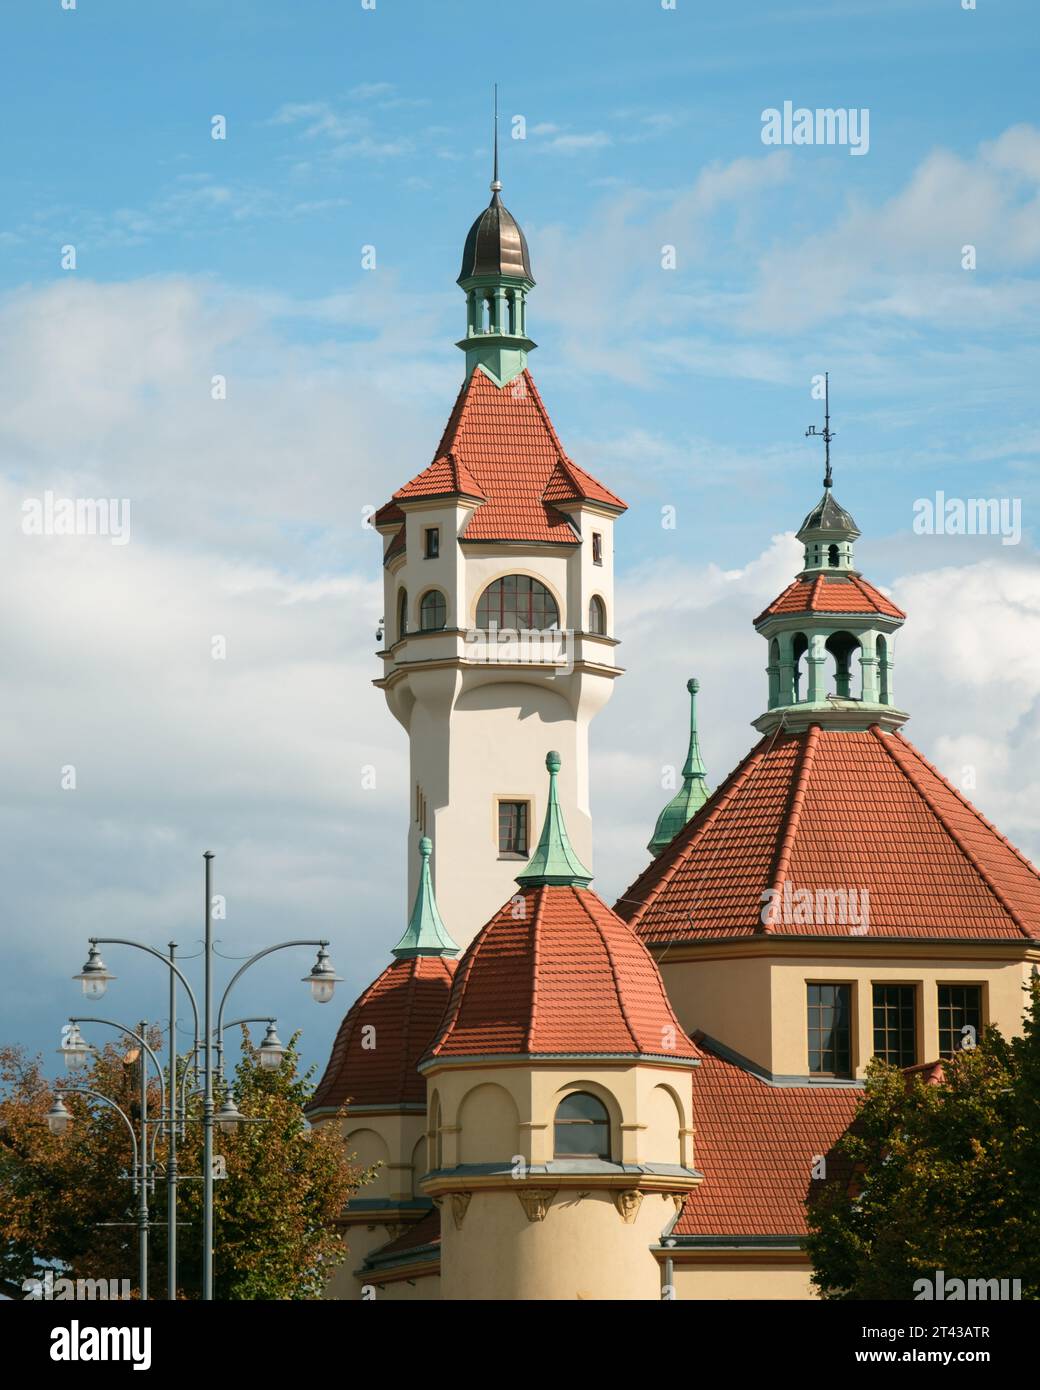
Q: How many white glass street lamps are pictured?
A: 6